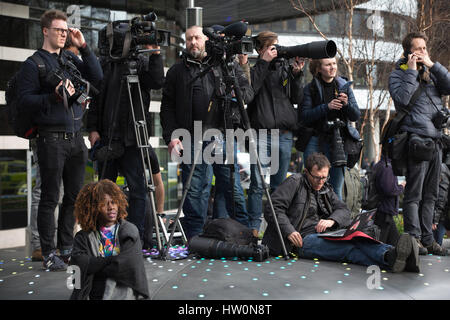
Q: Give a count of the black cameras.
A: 7